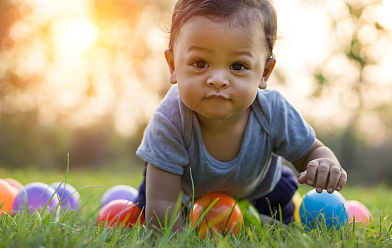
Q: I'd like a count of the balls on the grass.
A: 11